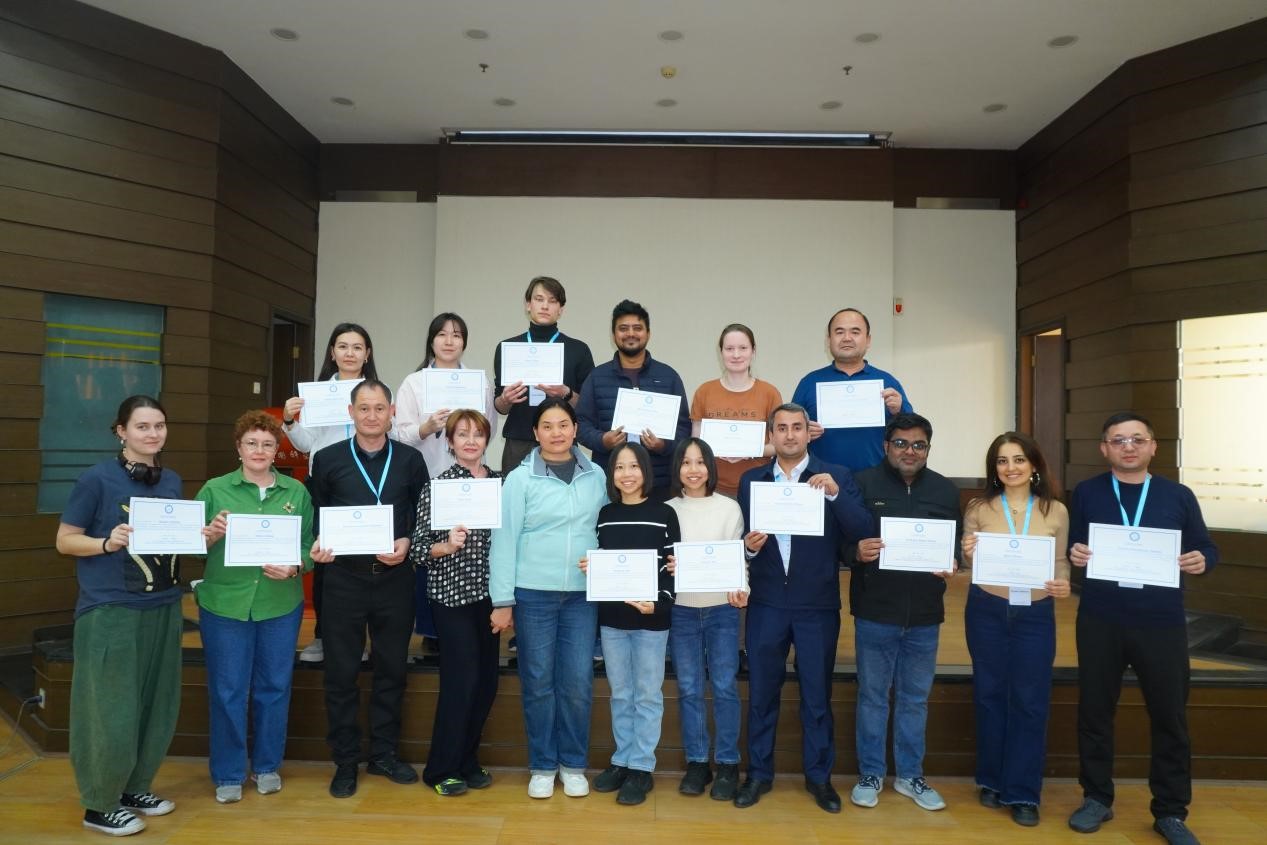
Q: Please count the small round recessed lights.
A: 10